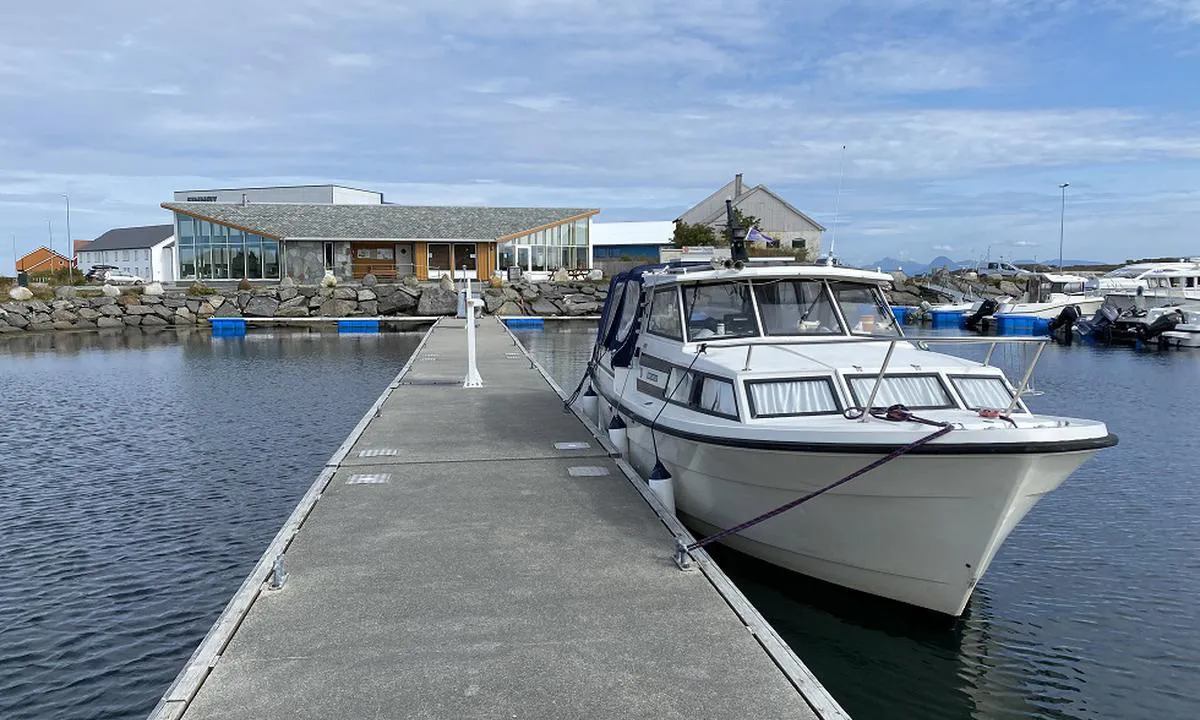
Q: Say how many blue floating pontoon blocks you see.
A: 6